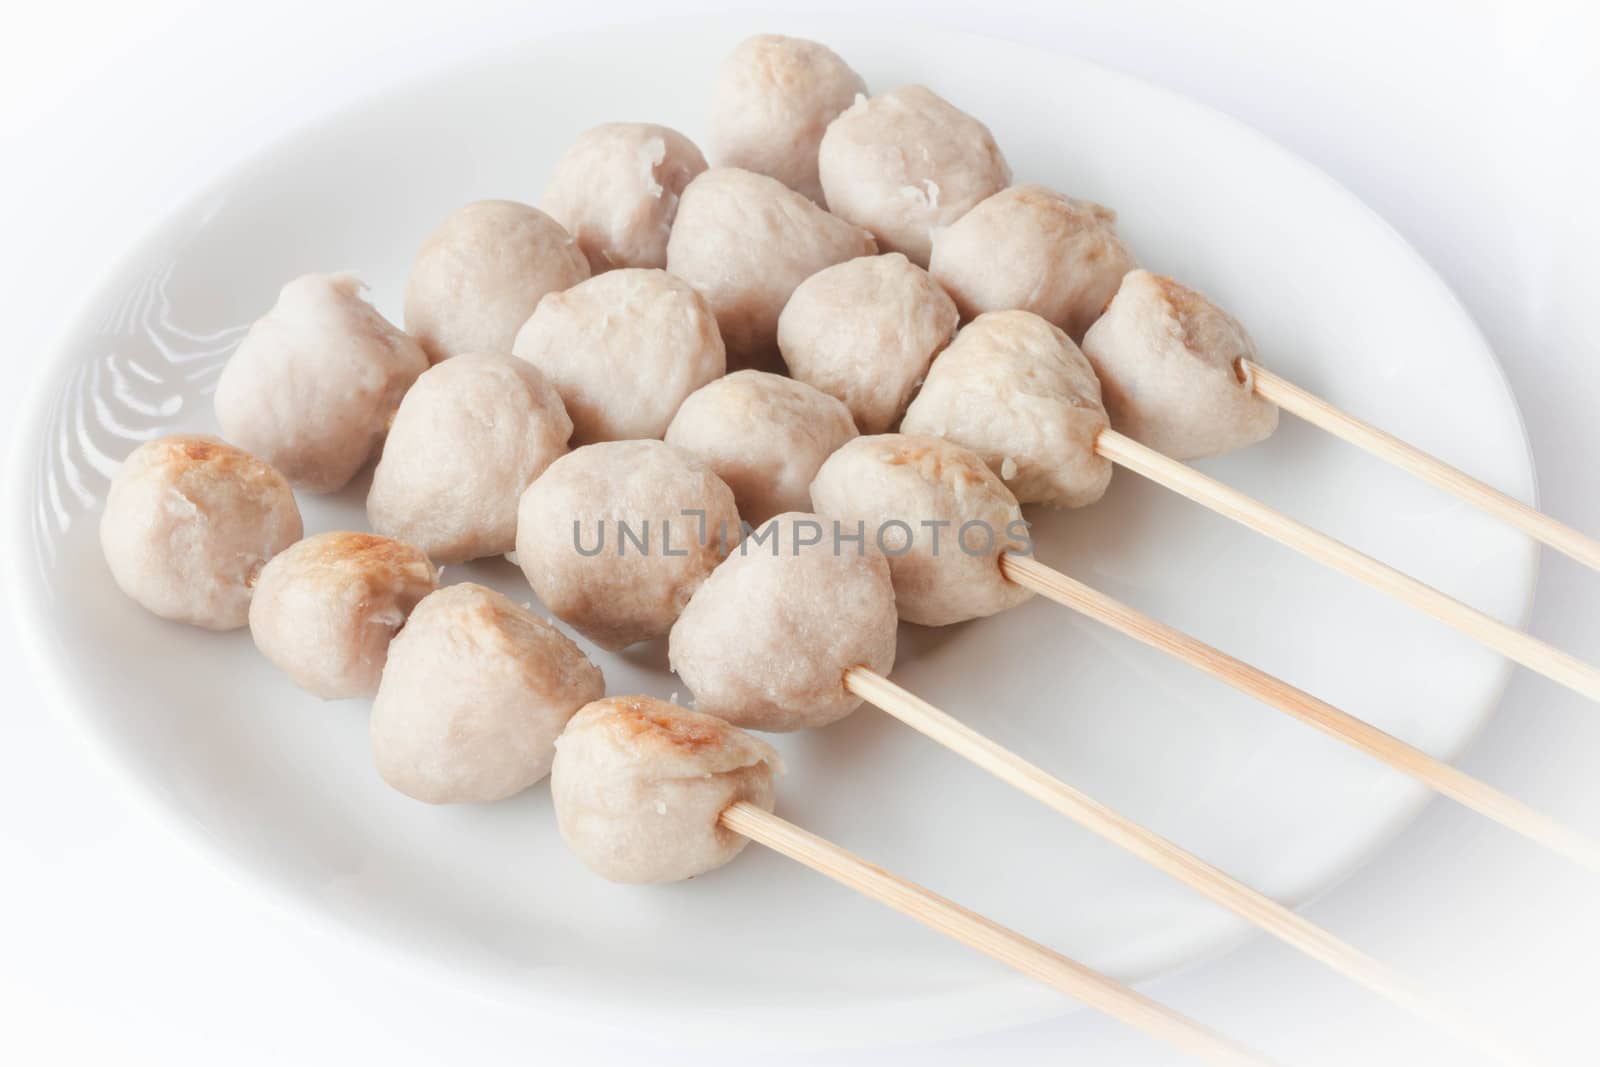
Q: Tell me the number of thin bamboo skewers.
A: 5